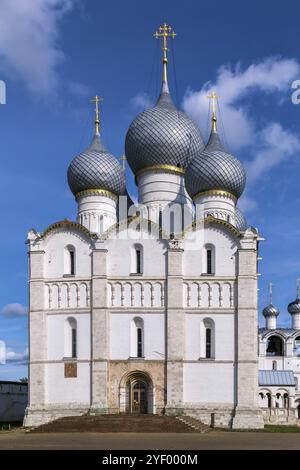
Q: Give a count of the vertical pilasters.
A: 4